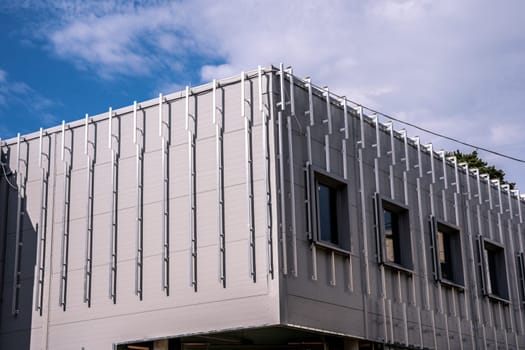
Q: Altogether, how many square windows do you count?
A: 4